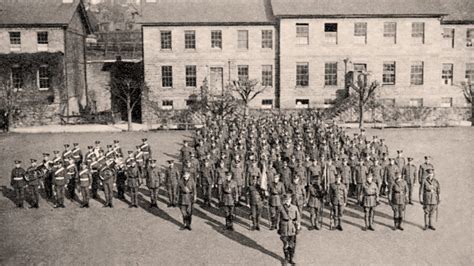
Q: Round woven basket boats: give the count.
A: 0